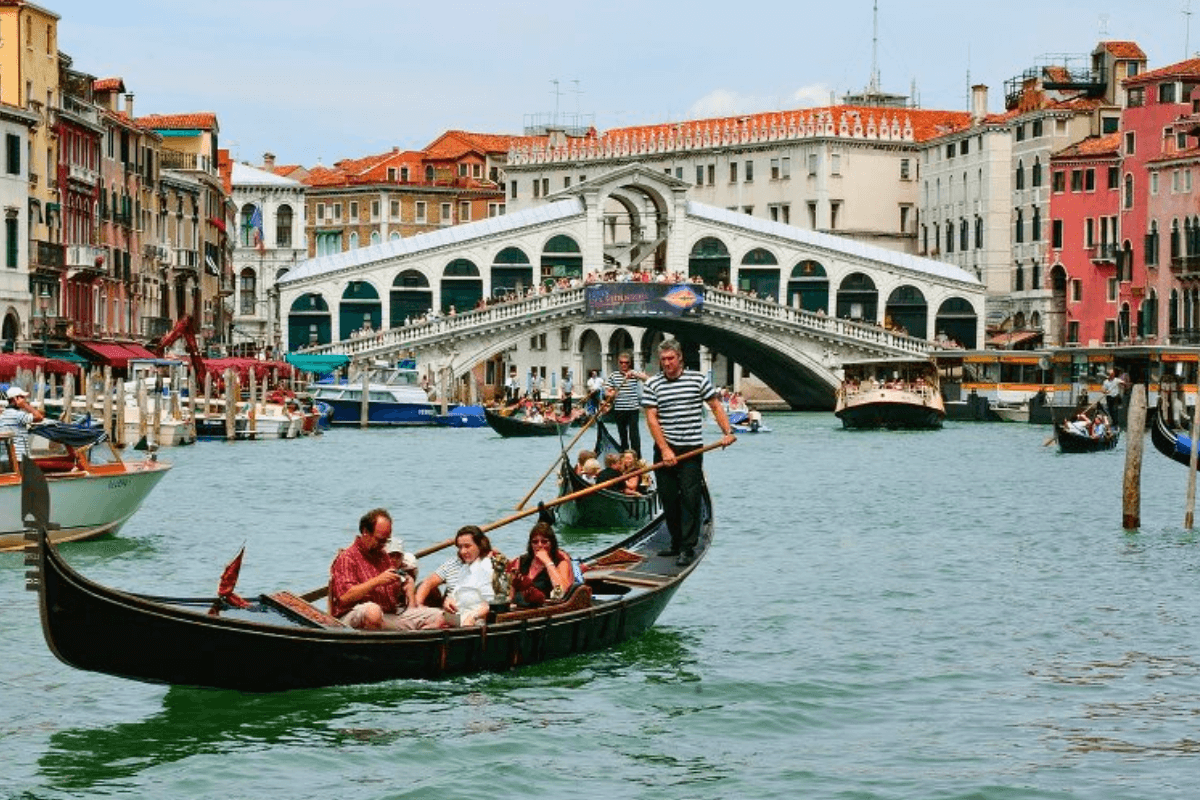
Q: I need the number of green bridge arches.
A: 12